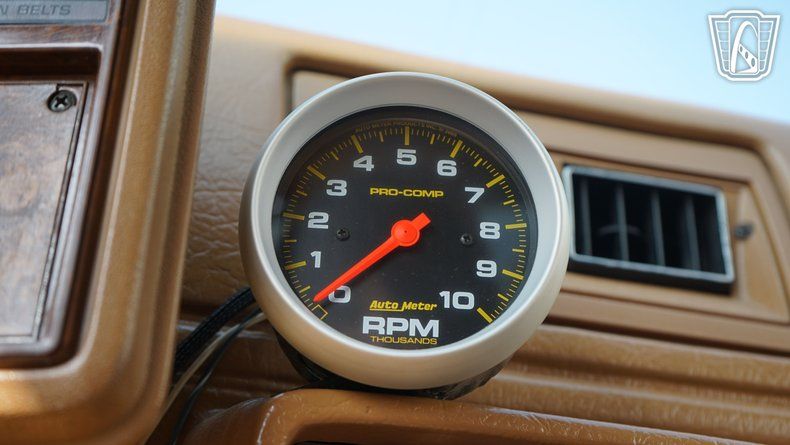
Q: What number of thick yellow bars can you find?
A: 10